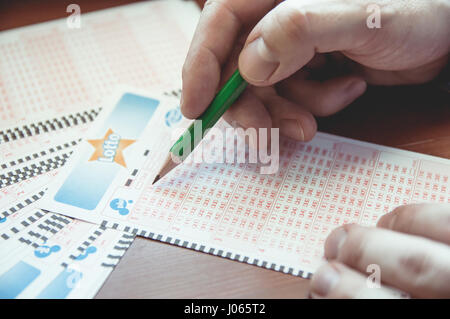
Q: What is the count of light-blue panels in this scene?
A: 3